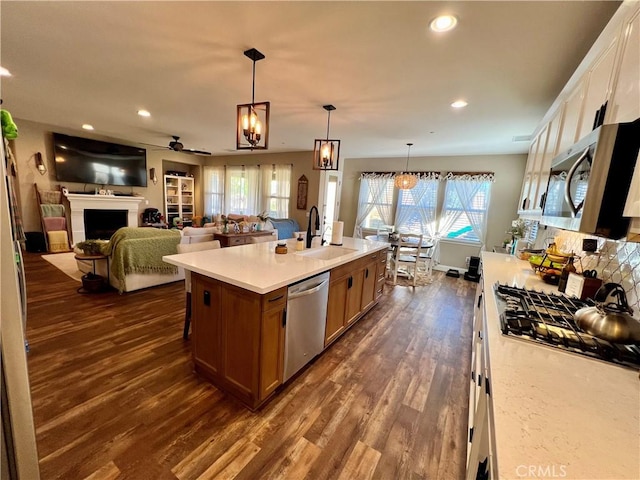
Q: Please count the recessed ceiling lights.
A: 5